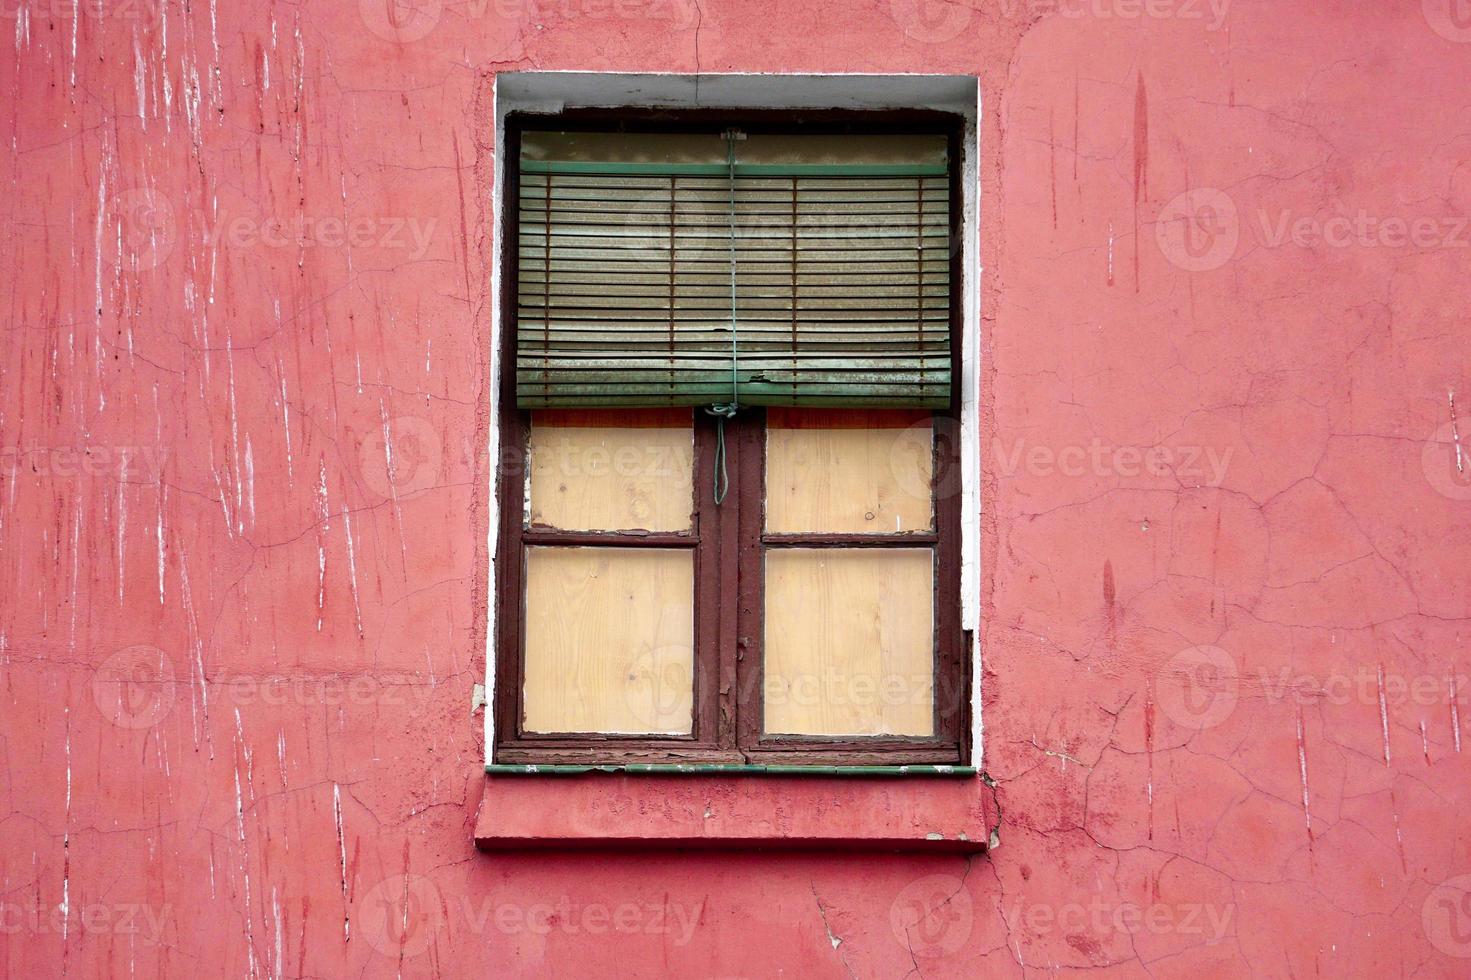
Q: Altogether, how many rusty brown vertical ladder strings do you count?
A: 4